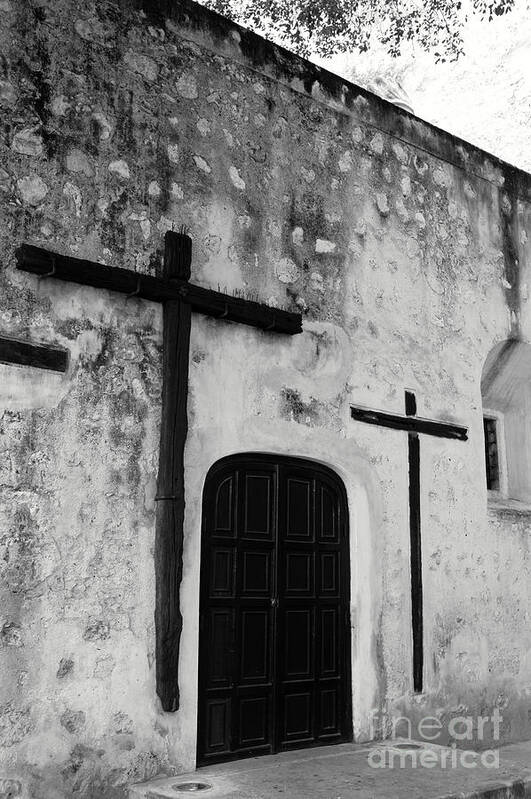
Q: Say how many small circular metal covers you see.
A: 2